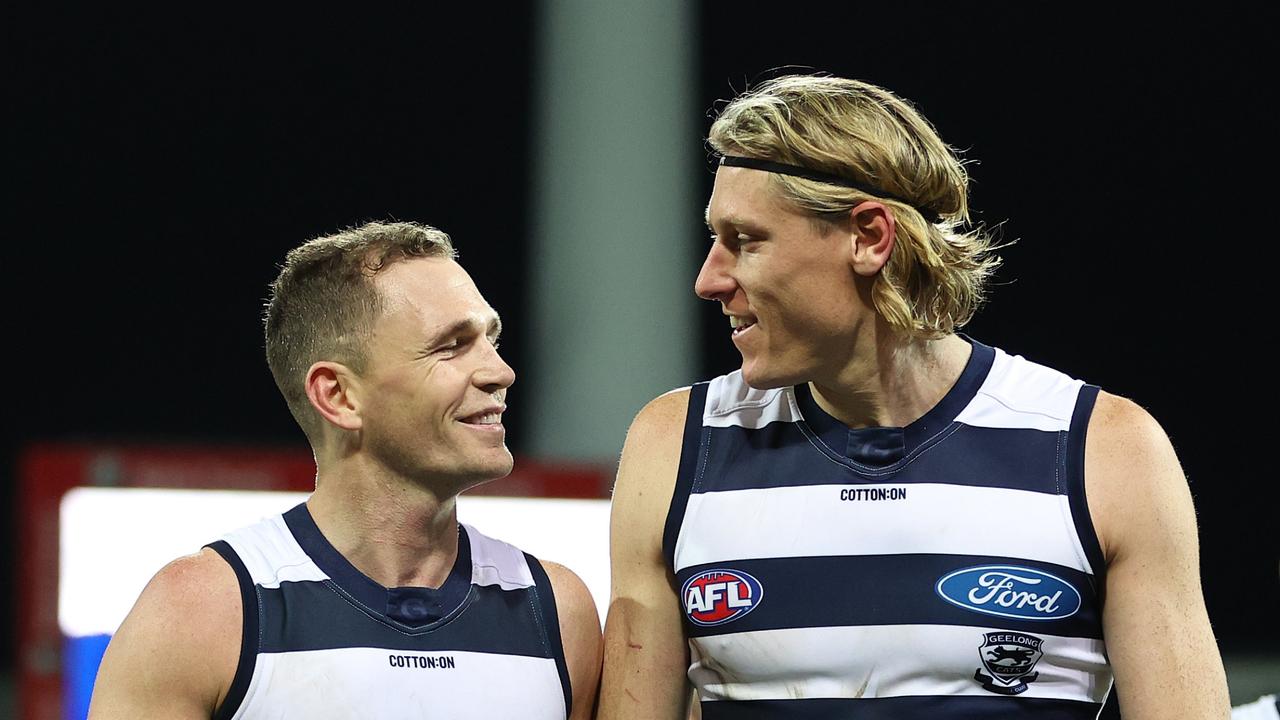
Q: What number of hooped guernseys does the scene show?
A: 2